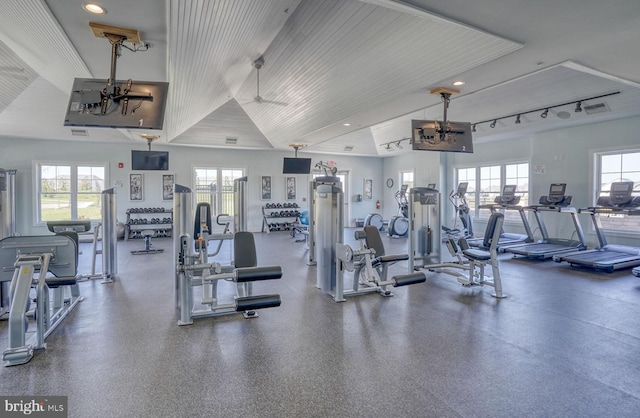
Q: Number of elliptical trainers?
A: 3